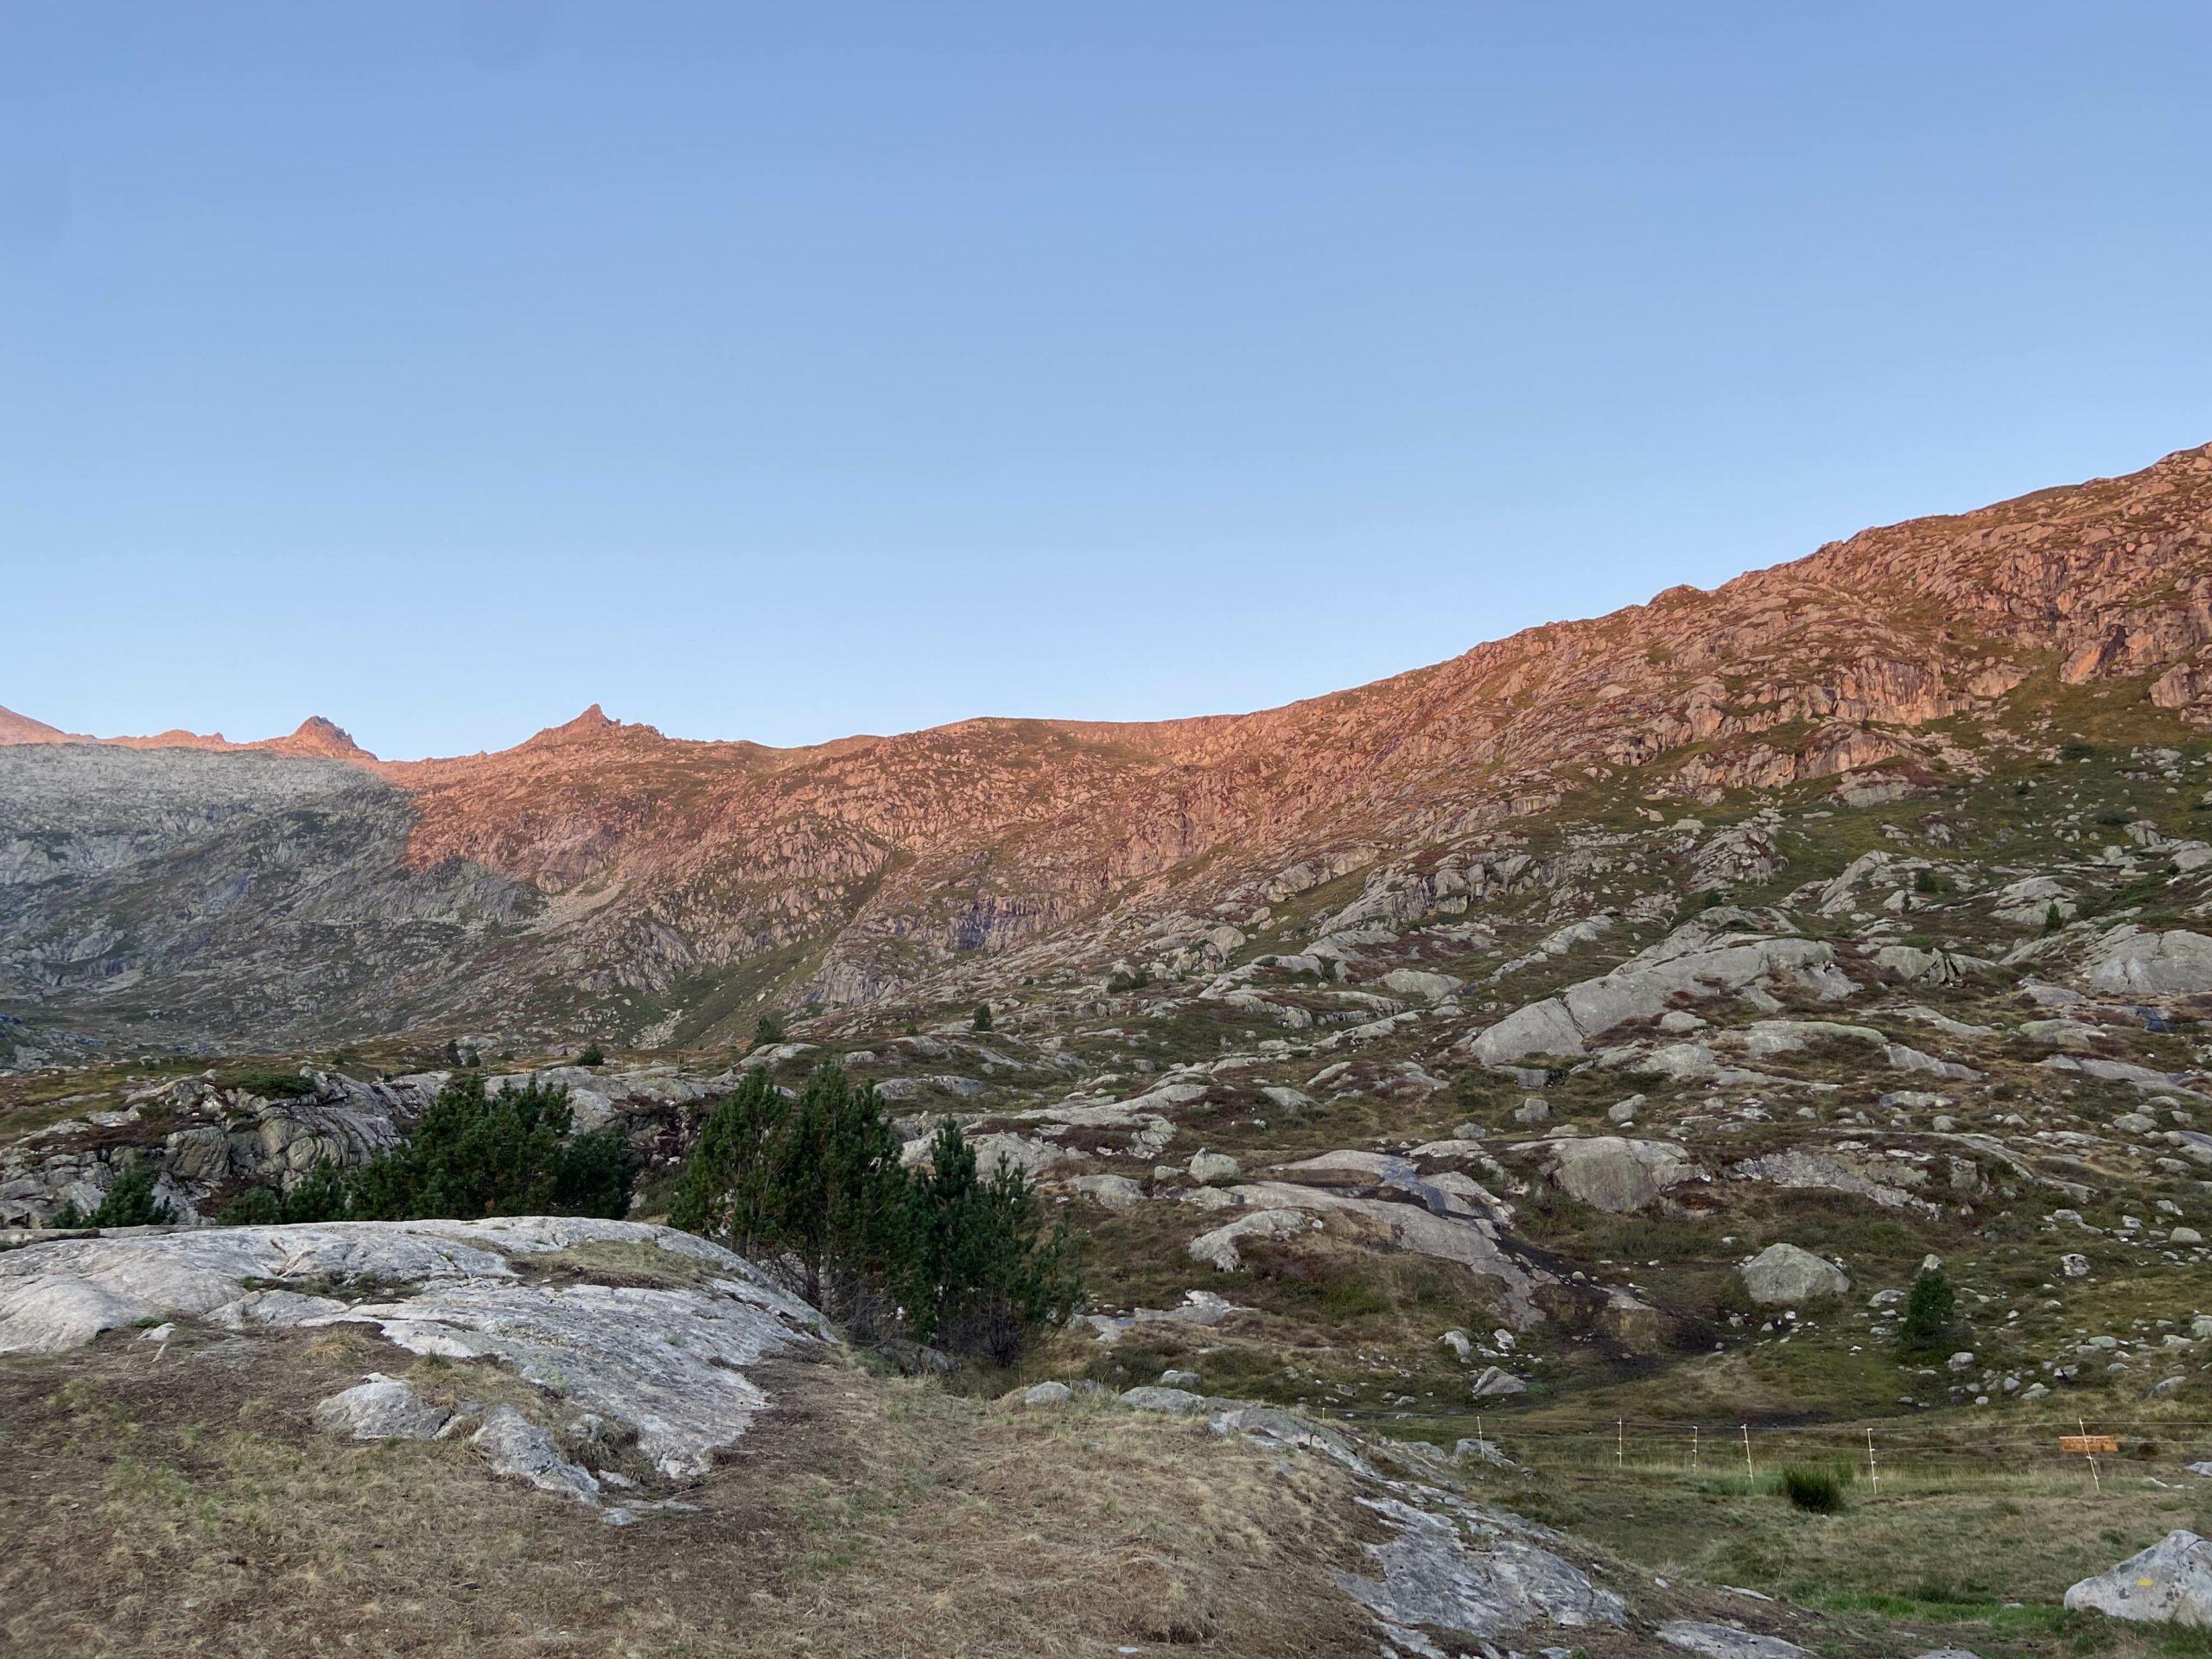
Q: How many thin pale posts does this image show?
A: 7